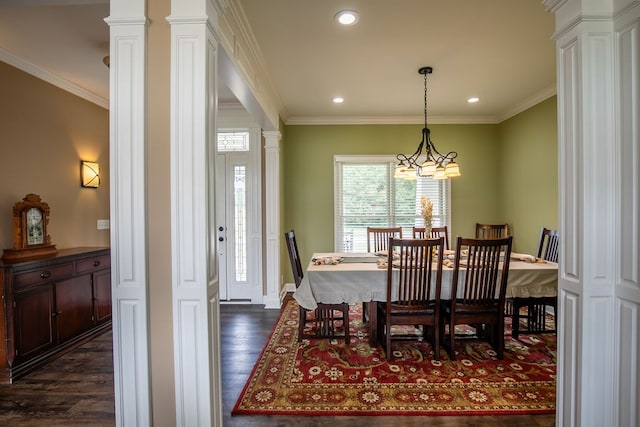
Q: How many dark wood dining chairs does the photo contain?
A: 7